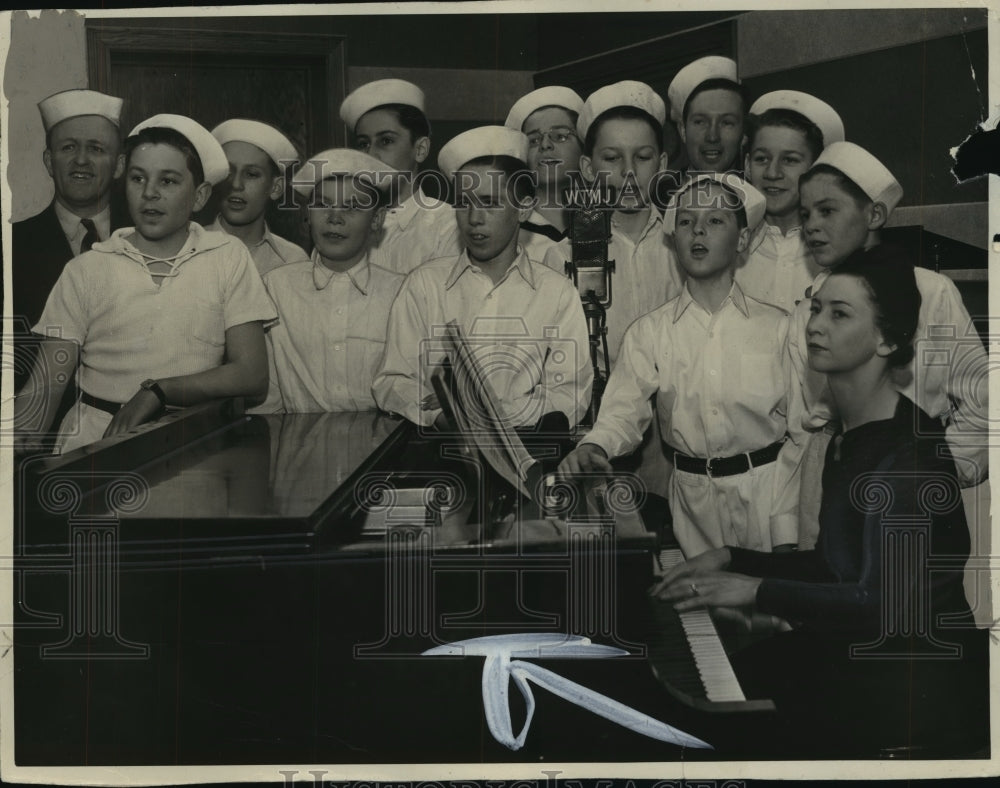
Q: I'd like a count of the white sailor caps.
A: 12